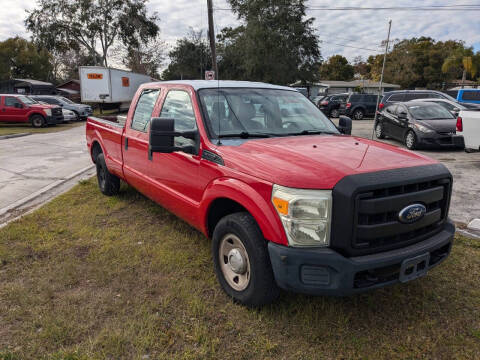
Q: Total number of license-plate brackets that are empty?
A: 1